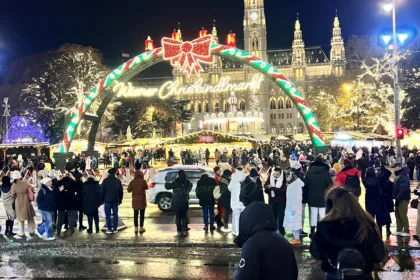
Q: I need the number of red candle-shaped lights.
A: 4